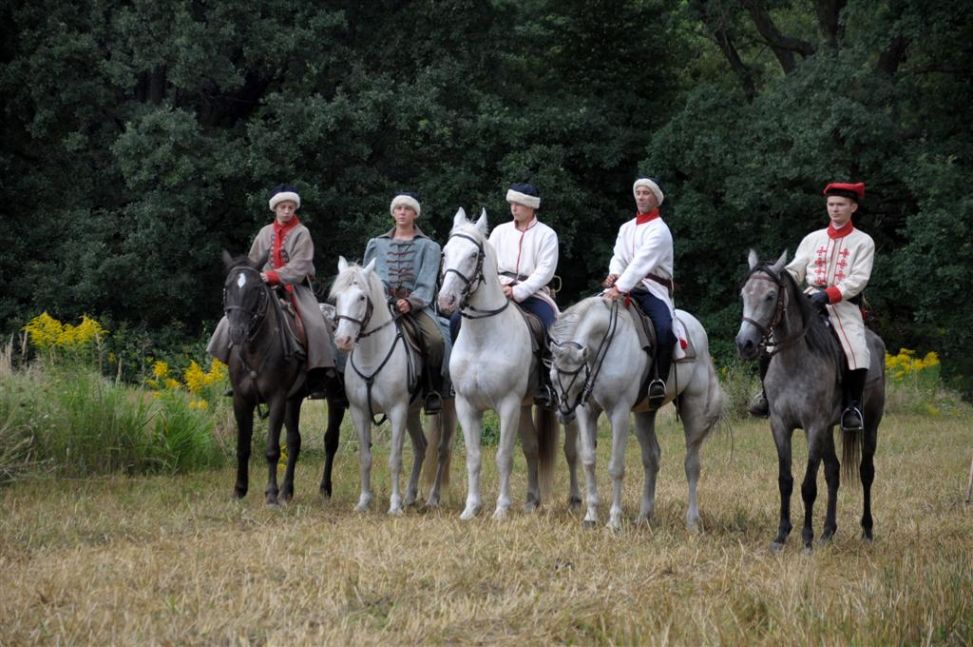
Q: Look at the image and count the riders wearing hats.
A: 5